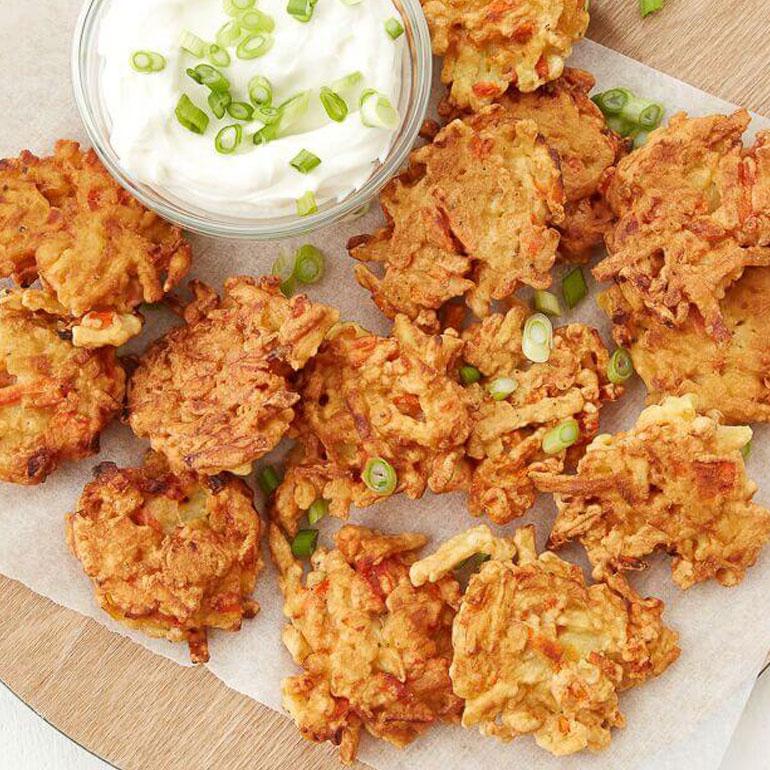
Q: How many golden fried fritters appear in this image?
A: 14